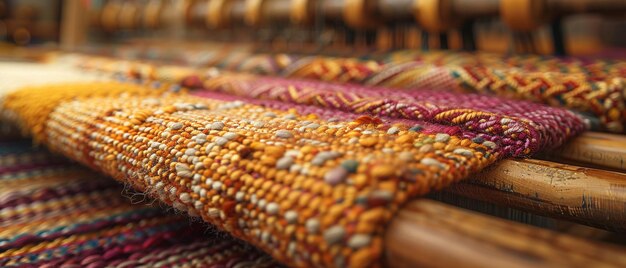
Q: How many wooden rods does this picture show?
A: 3